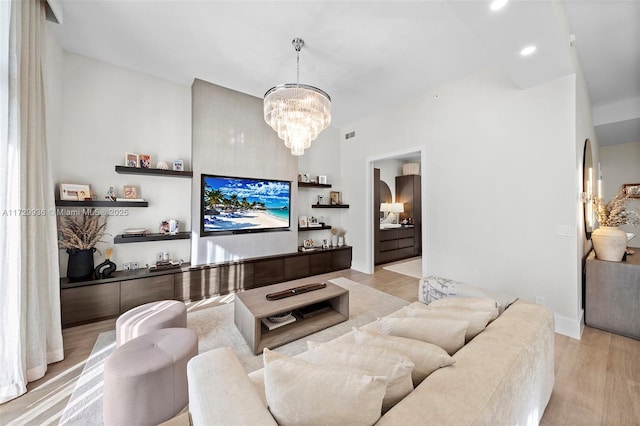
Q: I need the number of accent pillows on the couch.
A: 6